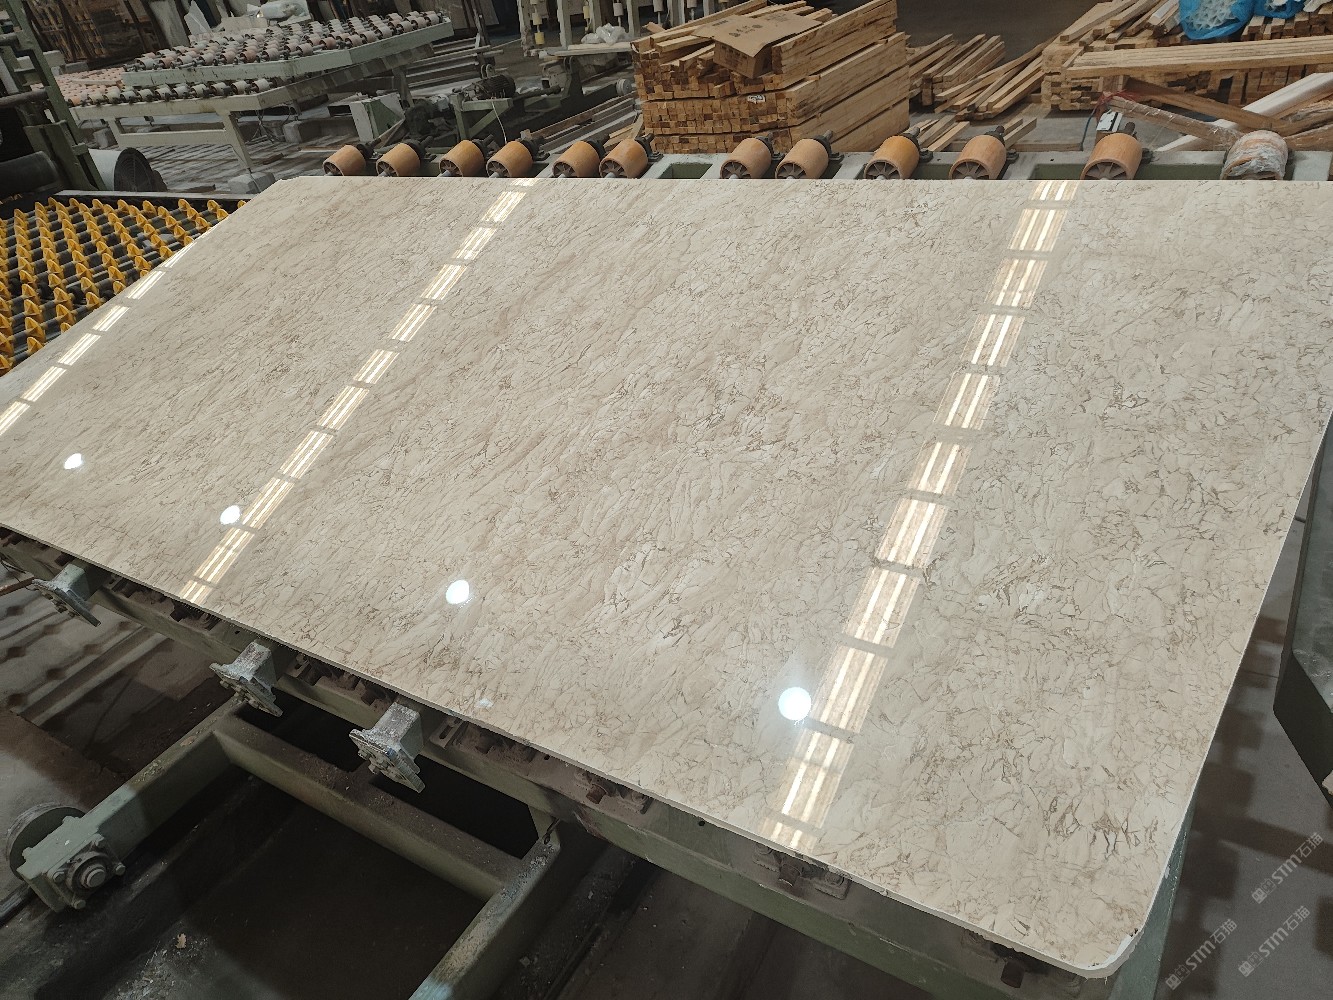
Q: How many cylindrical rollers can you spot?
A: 12